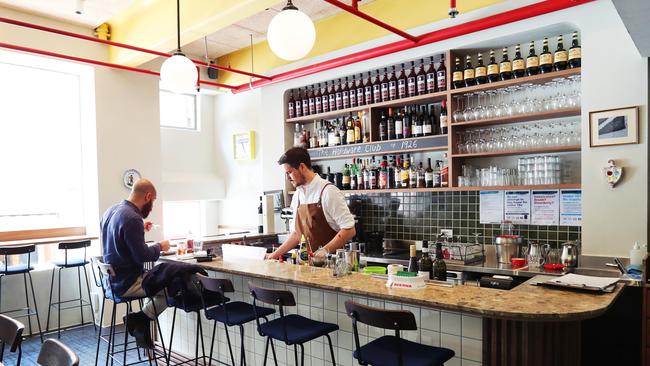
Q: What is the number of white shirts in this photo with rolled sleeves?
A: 1